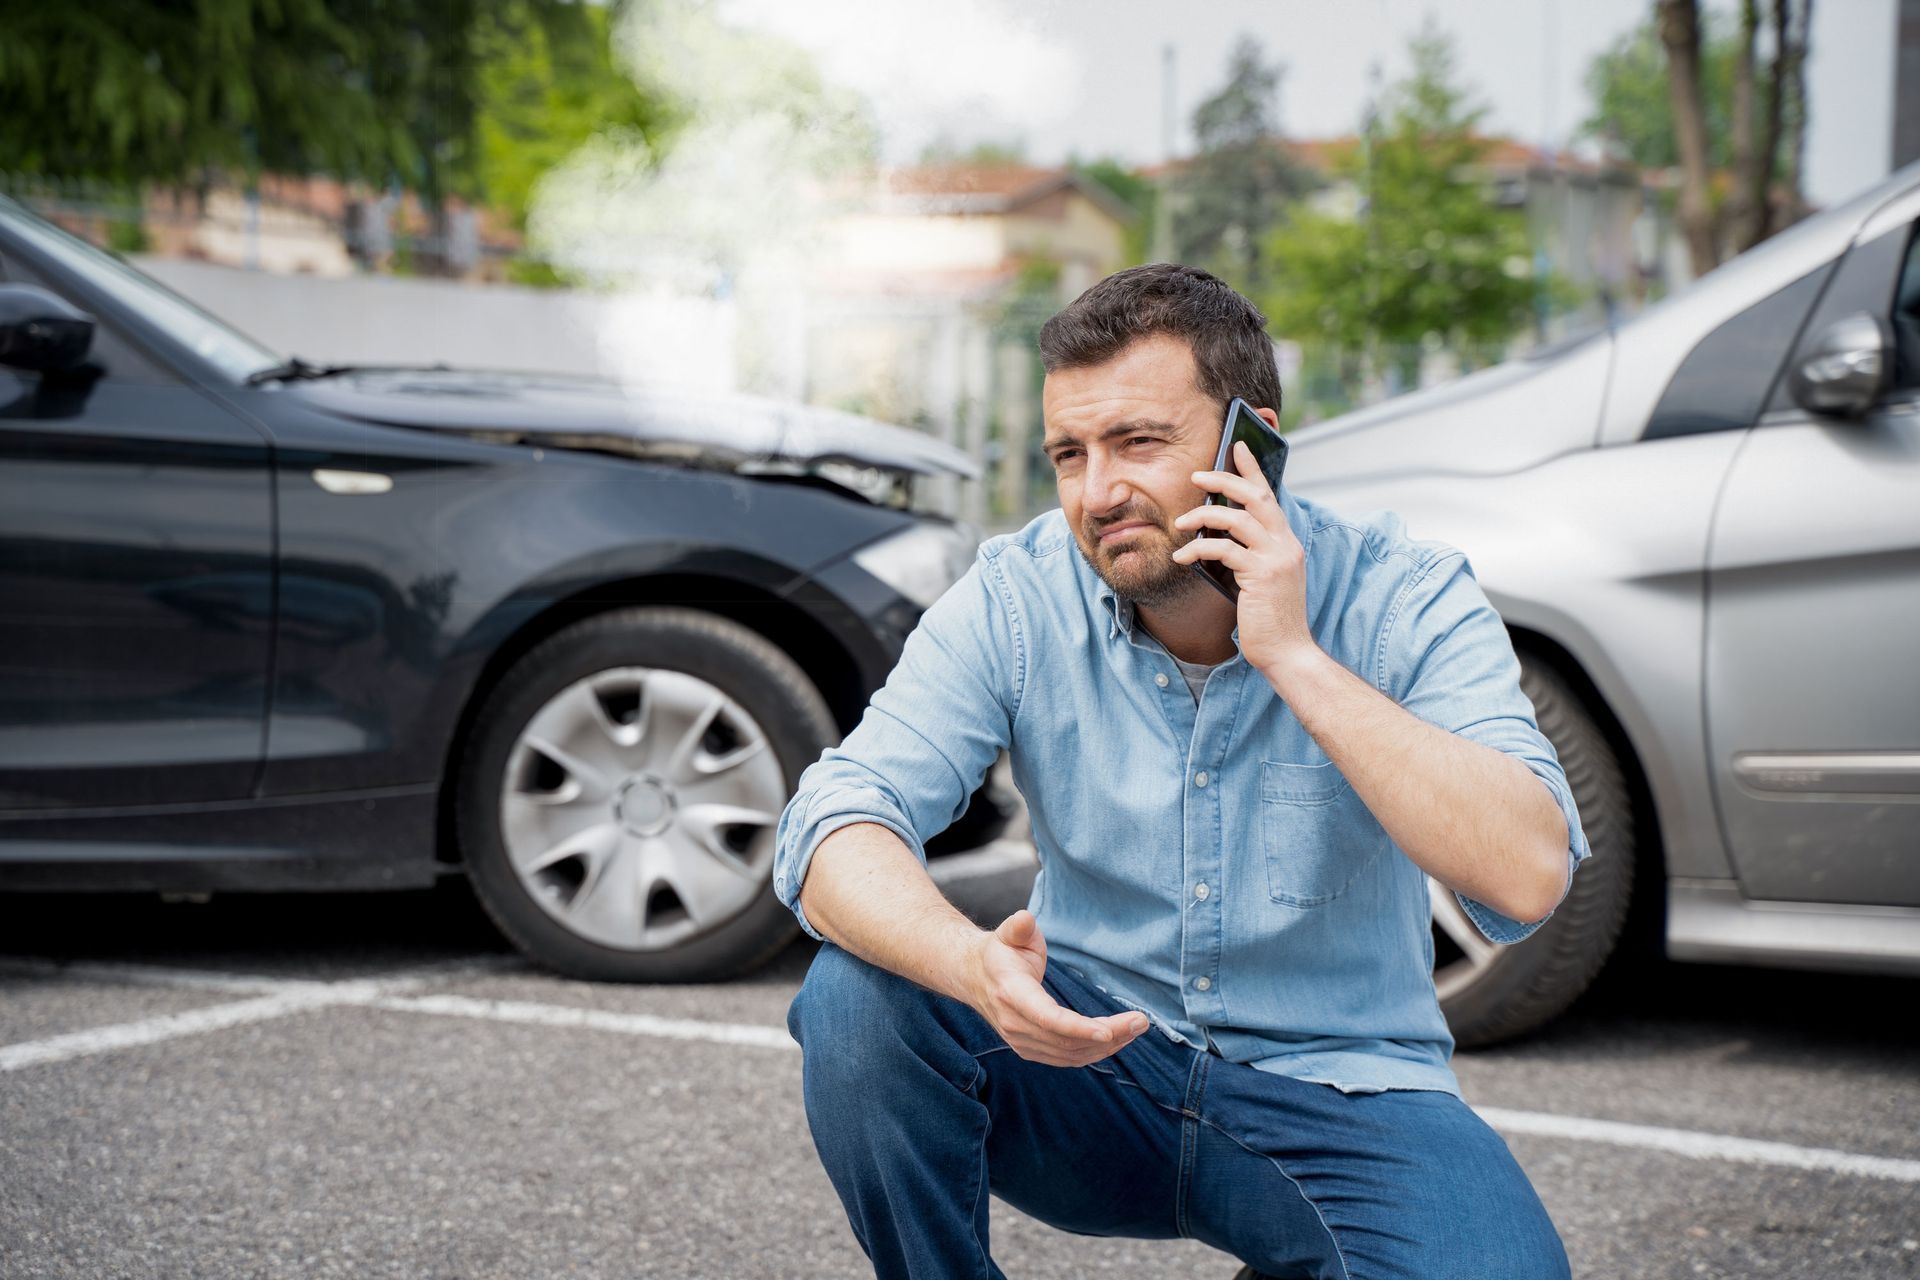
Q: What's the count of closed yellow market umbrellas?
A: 0